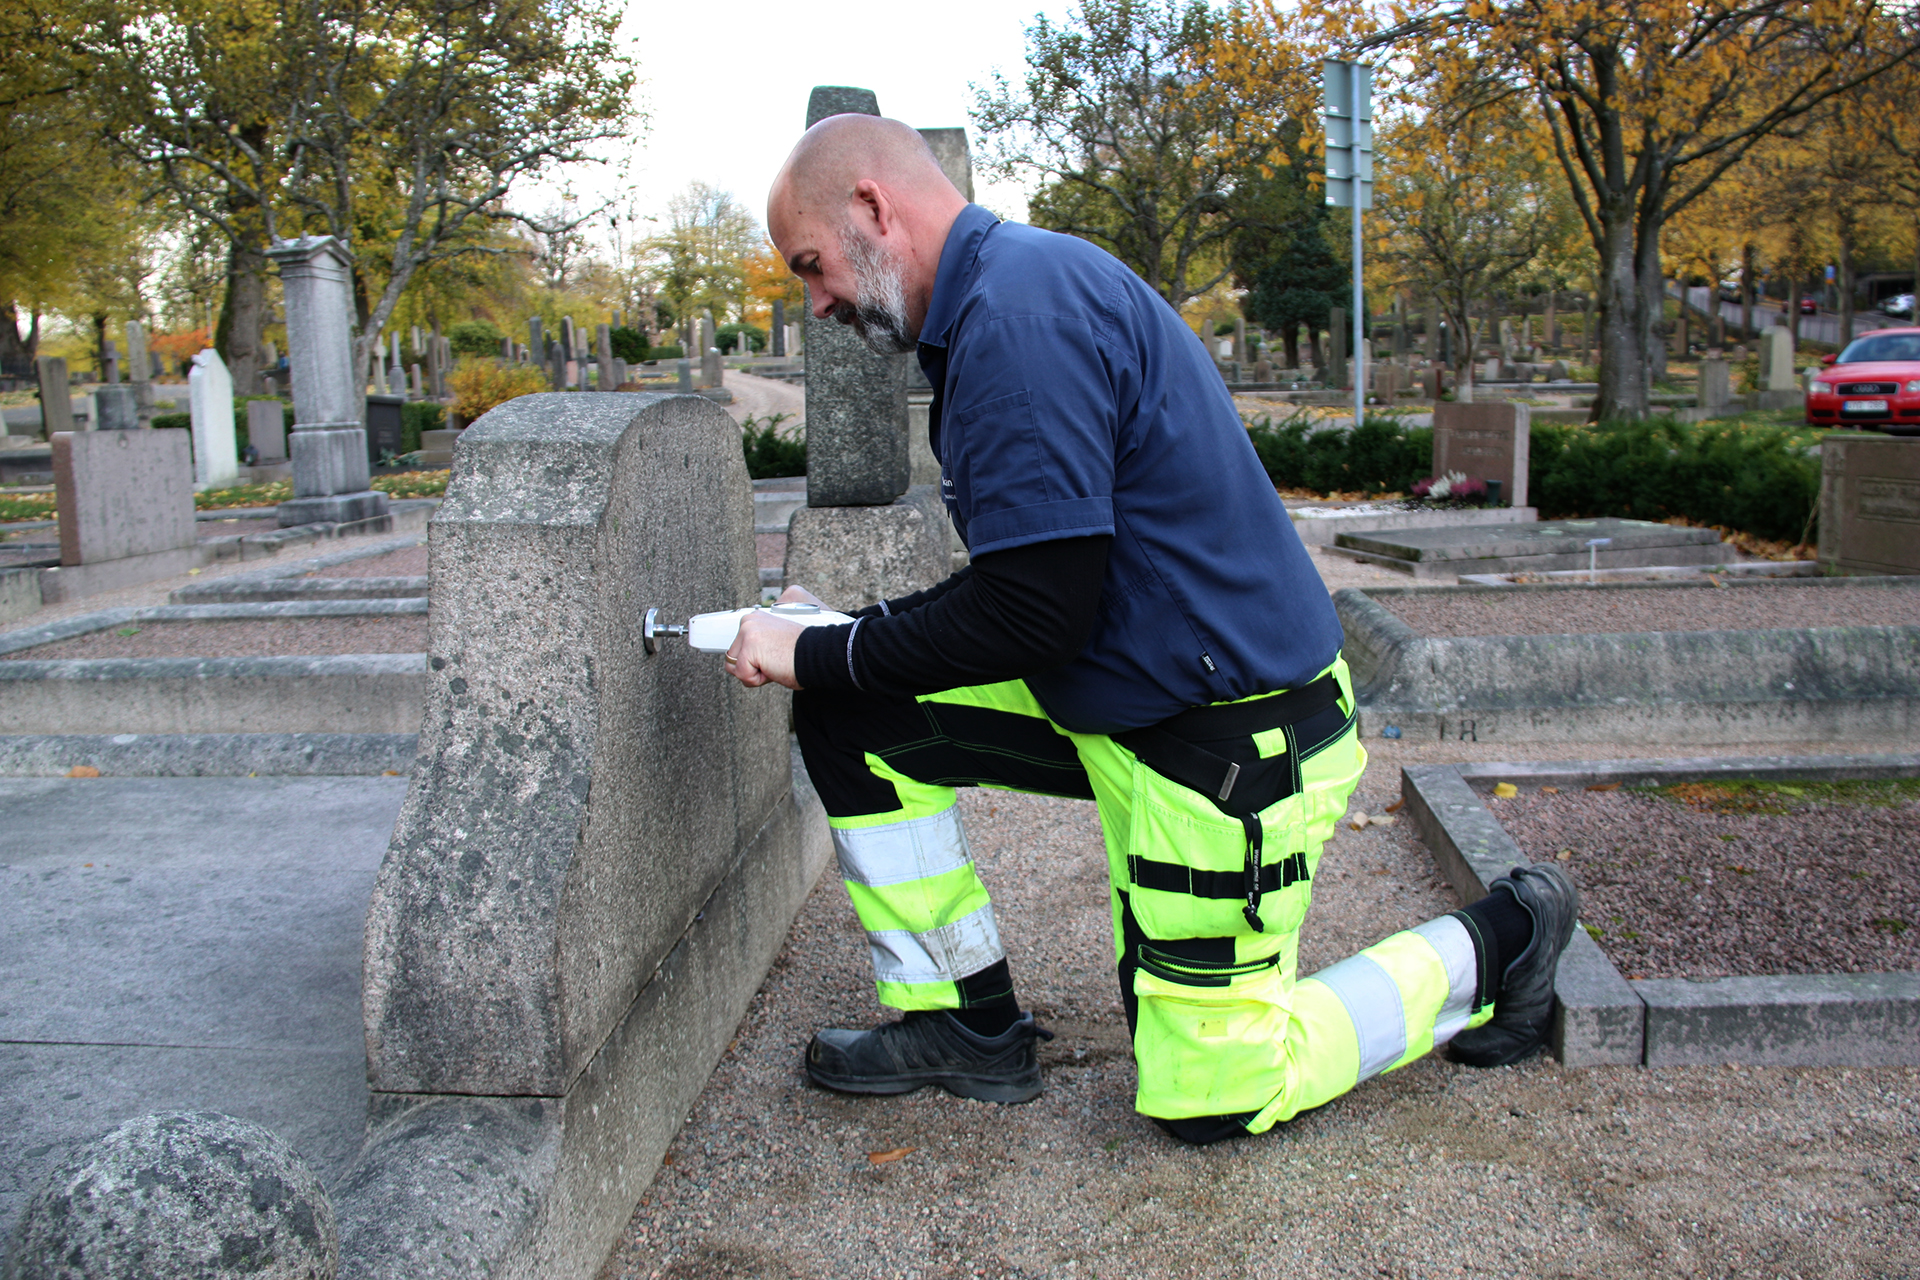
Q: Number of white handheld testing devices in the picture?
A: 1